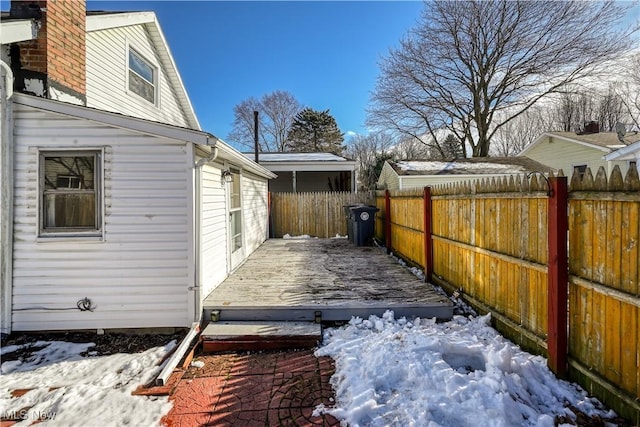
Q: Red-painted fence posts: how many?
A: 3